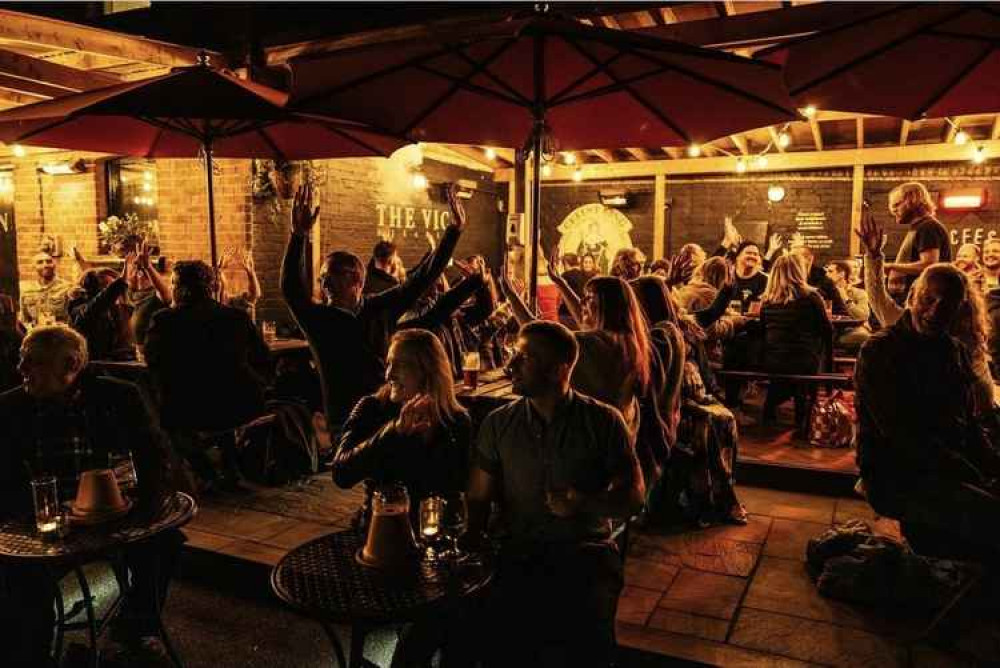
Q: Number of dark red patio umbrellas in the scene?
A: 3